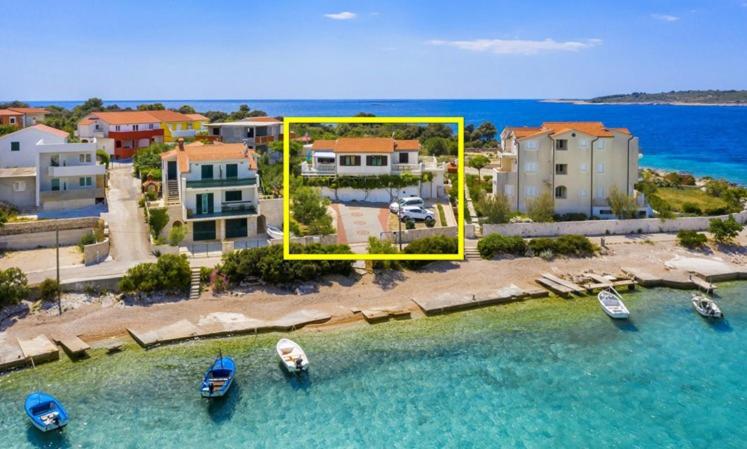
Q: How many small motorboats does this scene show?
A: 5